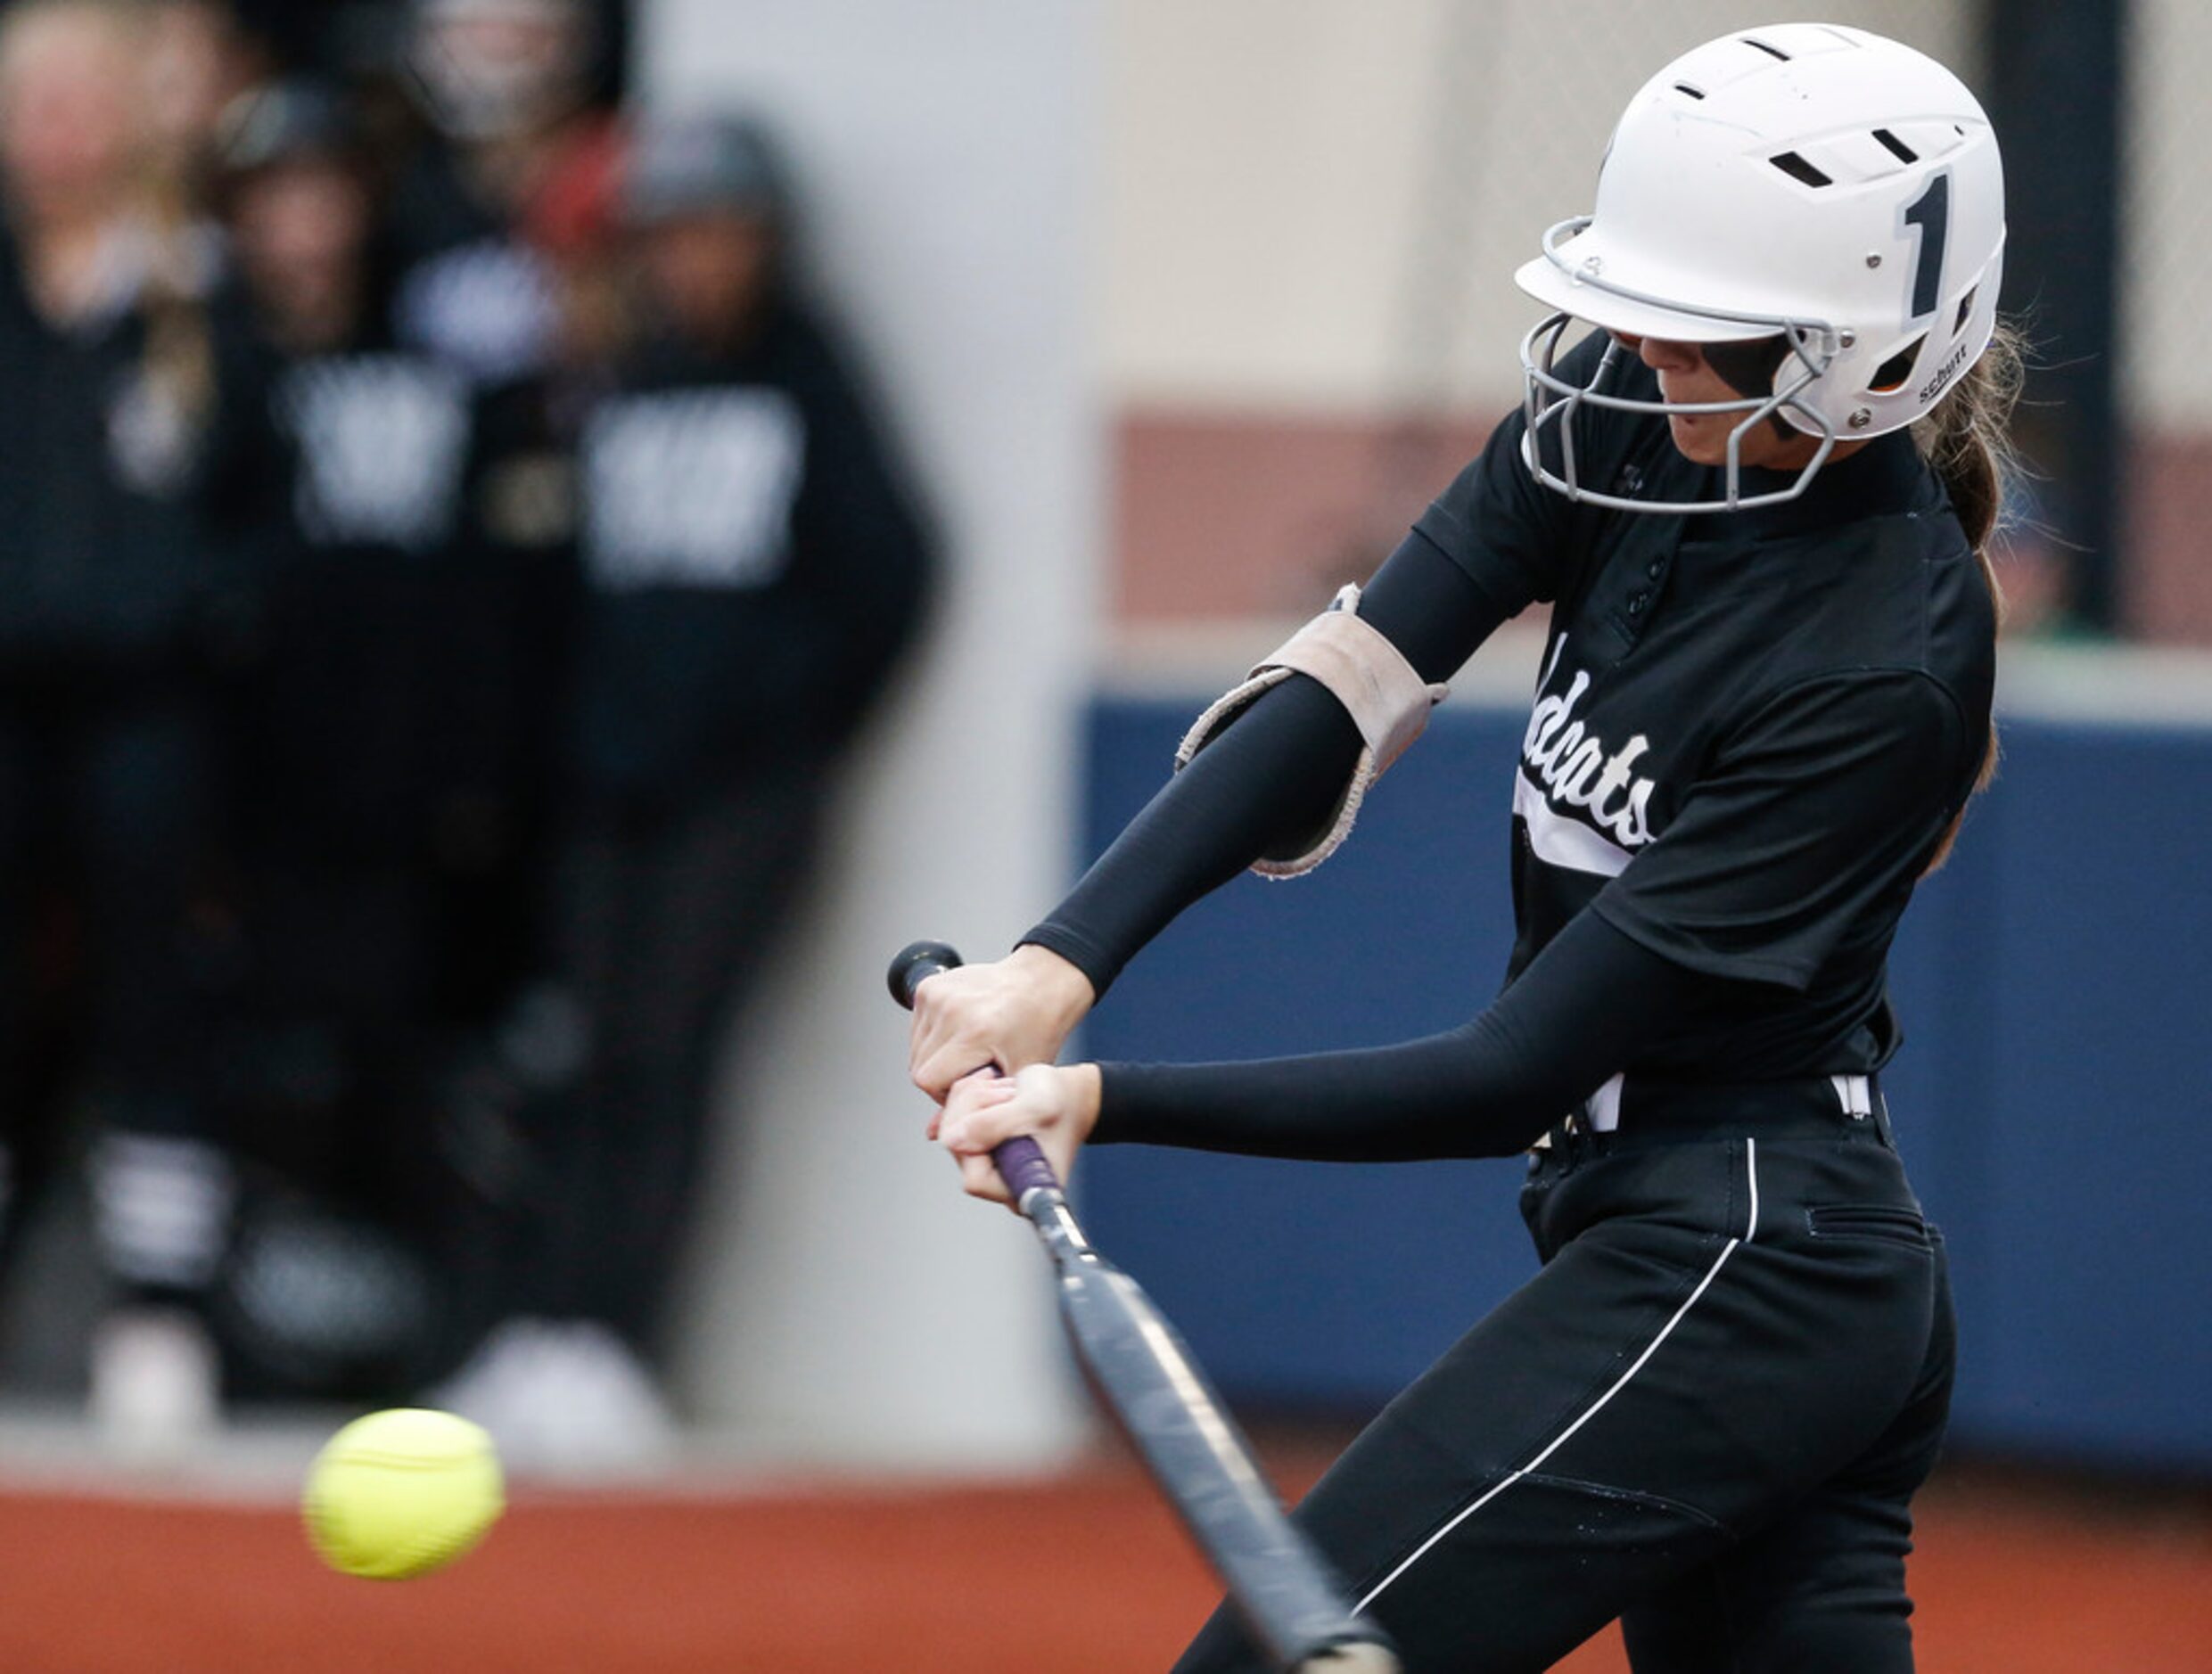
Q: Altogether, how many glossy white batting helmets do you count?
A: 1